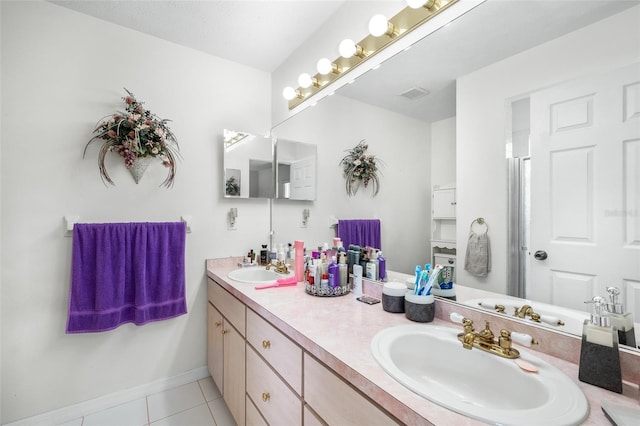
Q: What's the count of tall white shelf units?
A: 1